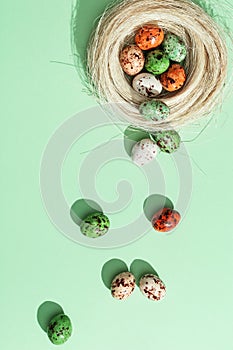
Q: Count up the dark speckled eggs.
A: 14